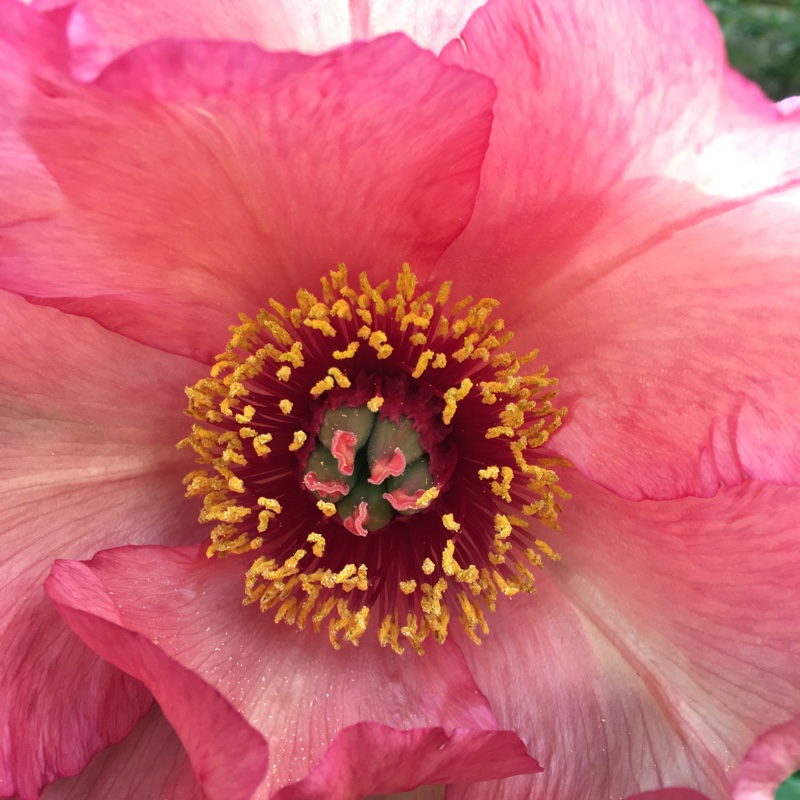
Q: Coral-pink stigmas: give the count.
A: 5